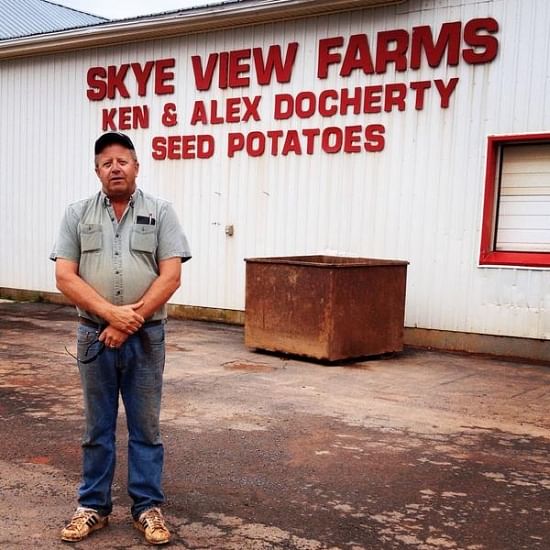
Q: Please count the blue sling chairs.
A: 0